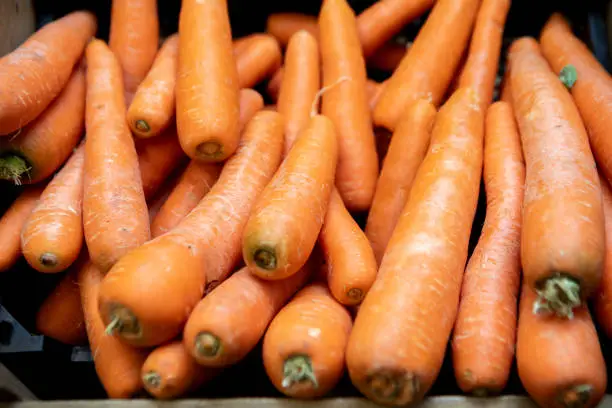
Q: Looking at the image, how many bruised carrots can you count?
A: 0